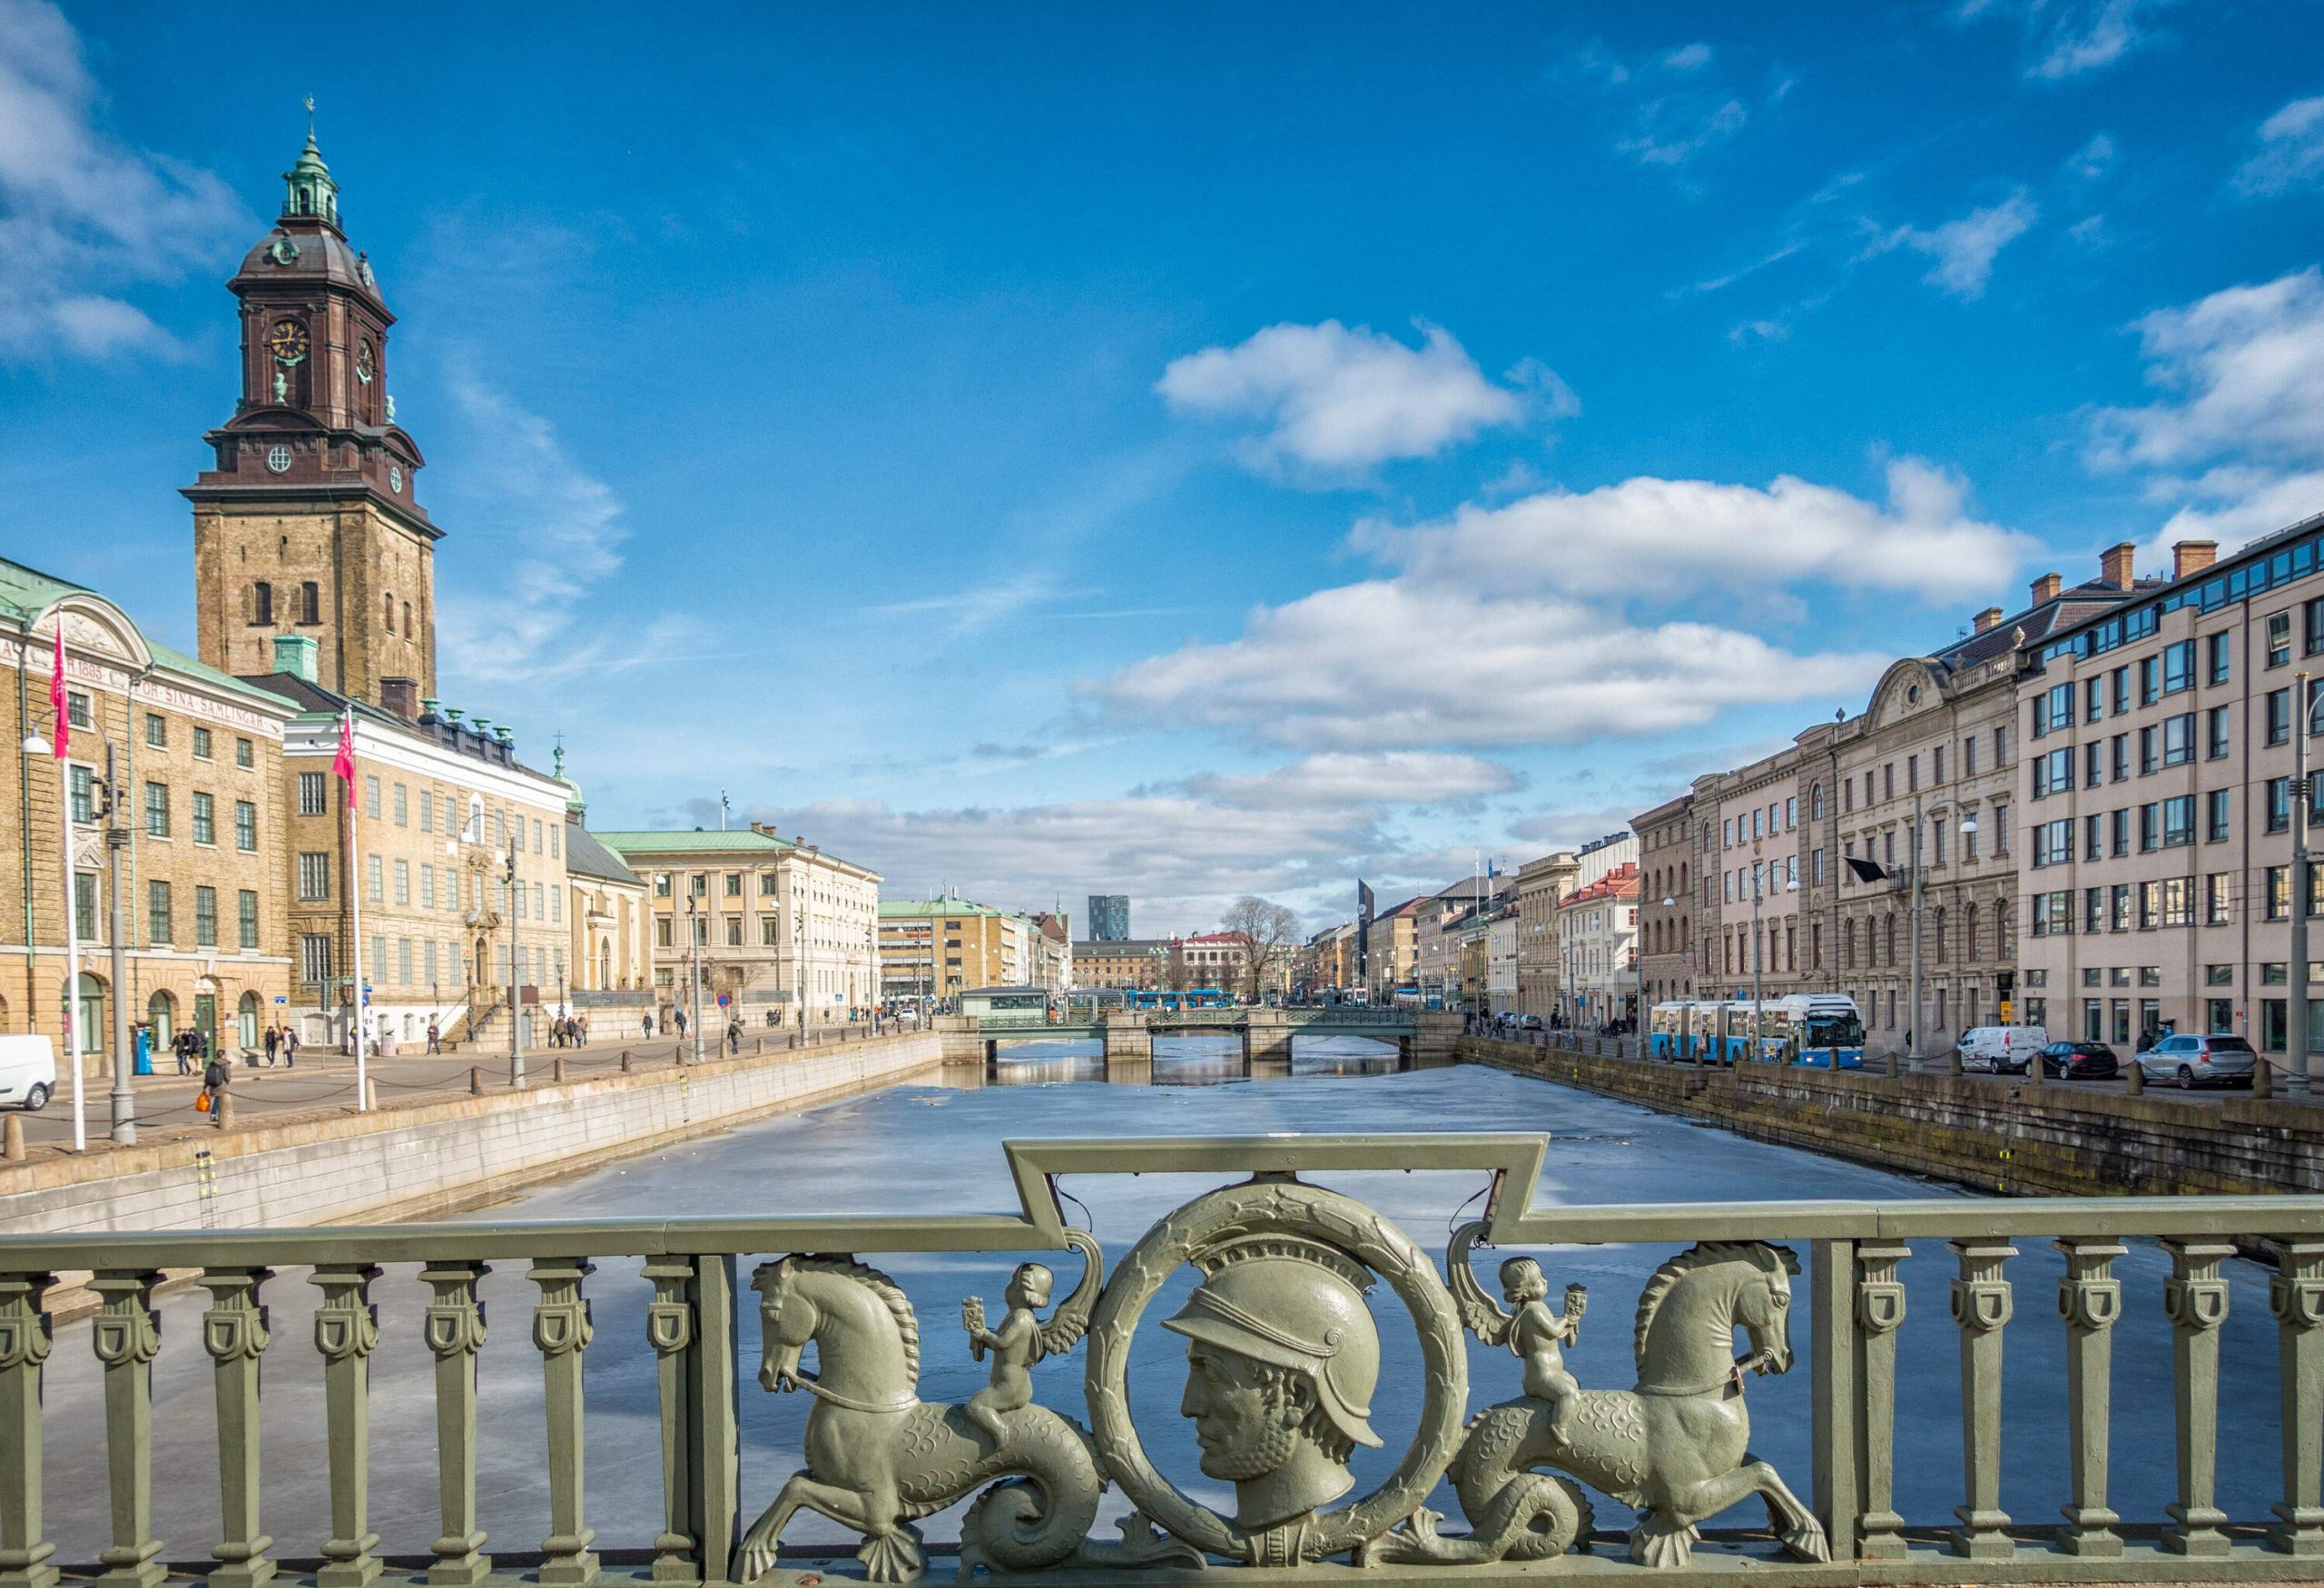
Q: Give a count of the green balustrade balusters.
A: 12